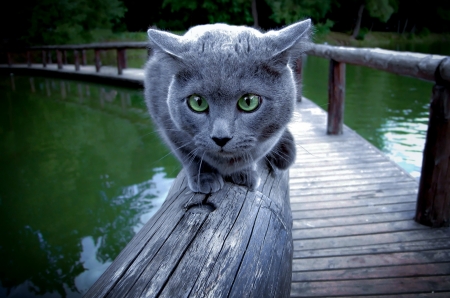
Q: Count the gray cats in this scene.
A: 1